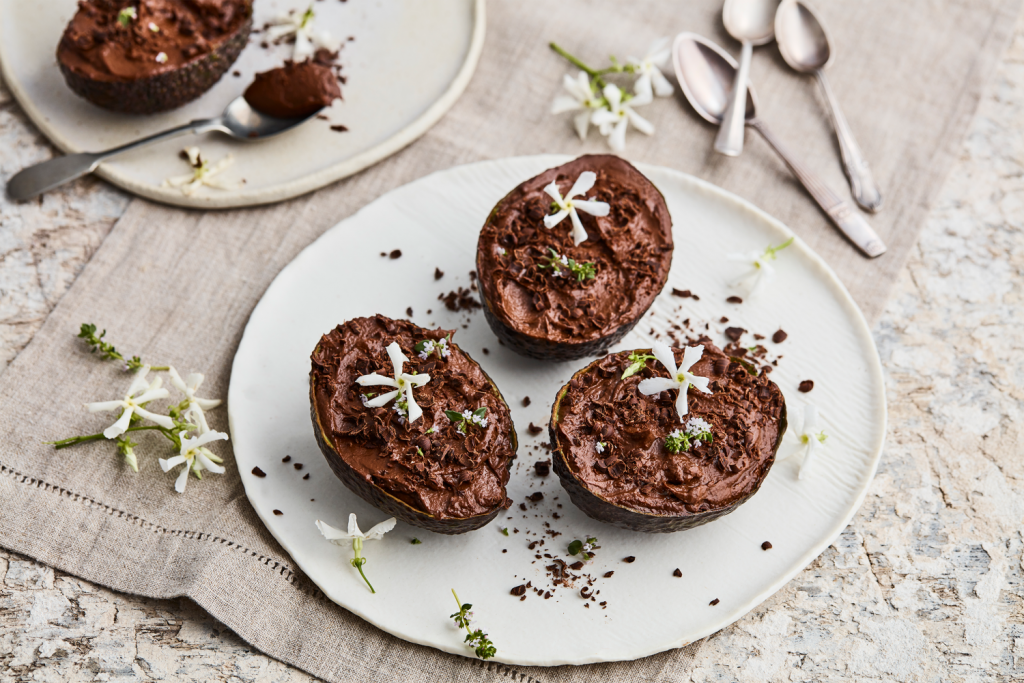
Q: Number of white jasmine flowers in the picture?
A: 14